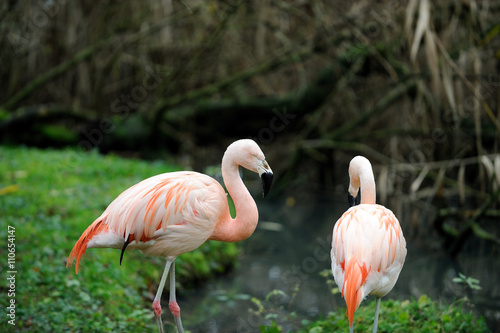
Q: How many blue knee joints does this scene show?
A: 0